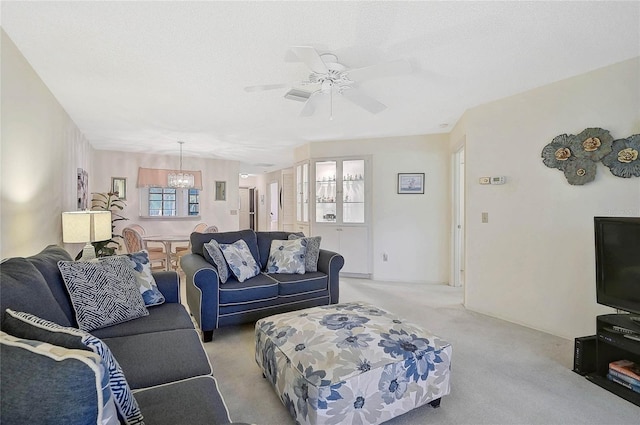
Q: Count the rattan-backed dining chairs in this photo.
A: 4